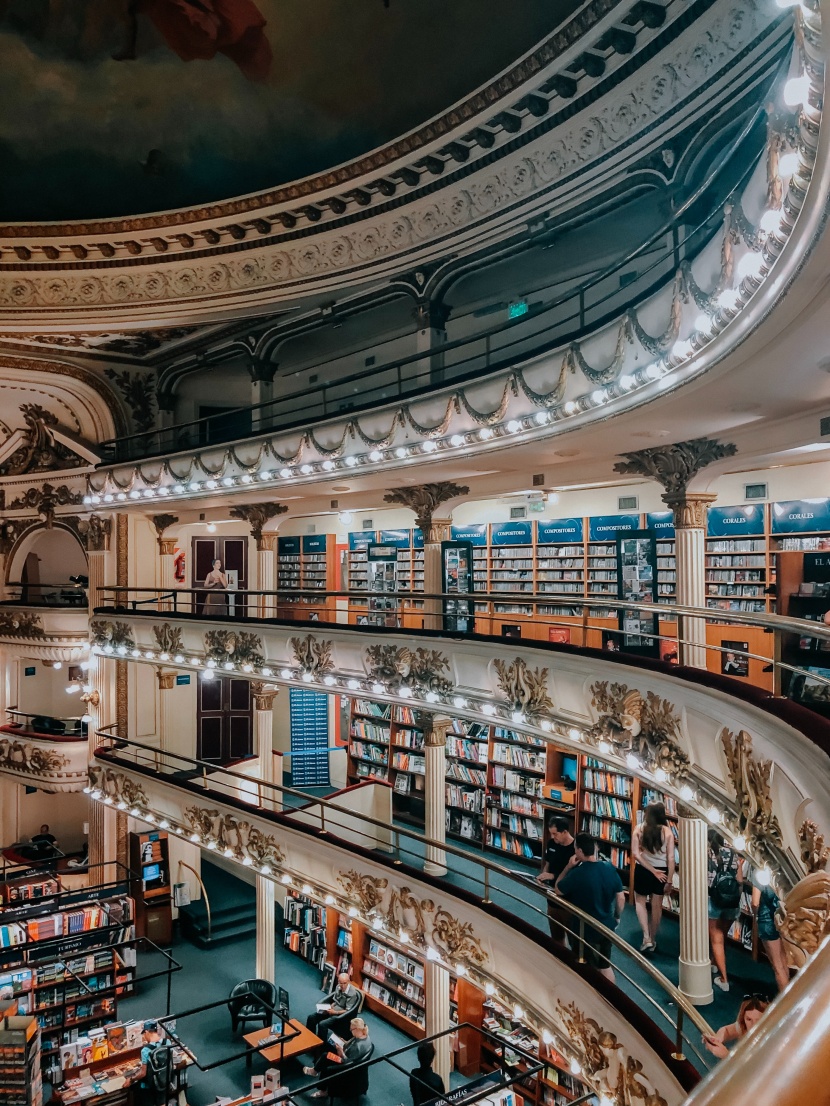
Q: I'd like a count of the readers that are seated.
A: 2